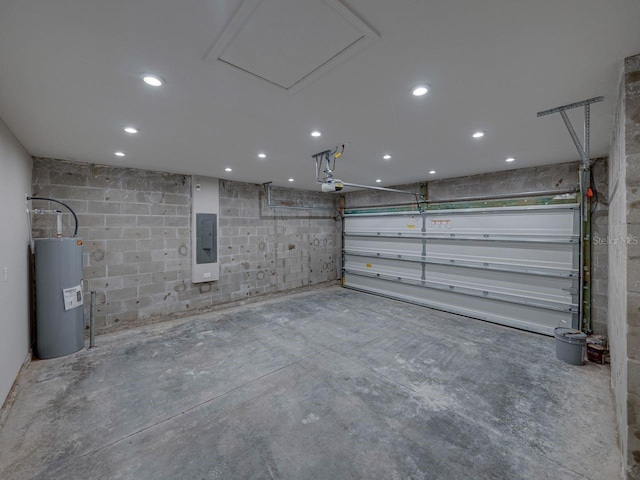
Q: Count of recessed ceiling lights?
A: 13